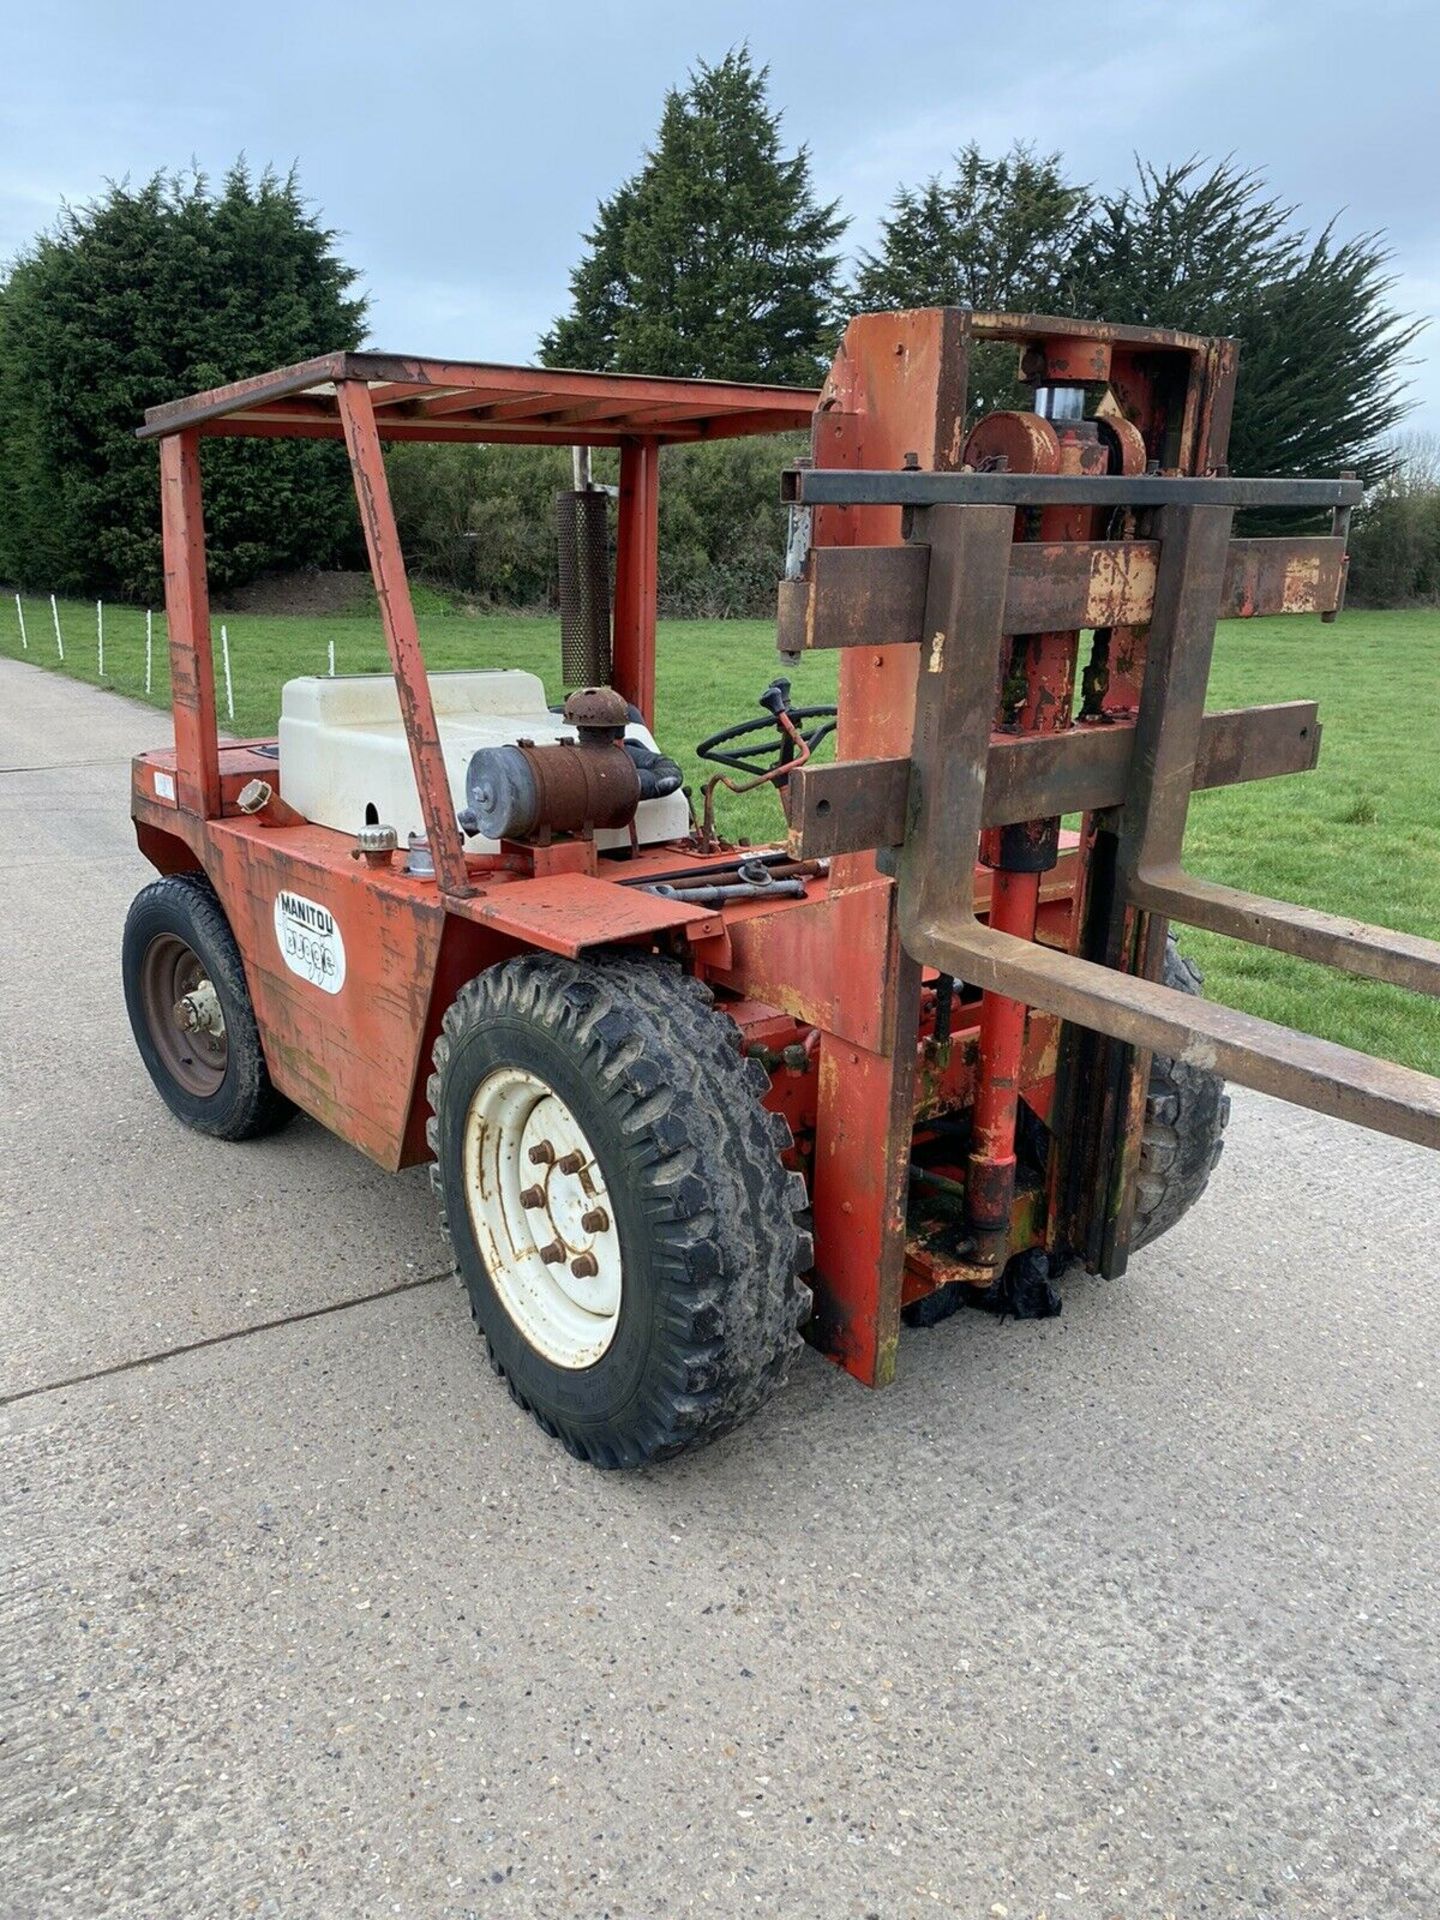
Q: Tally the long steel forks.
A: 2